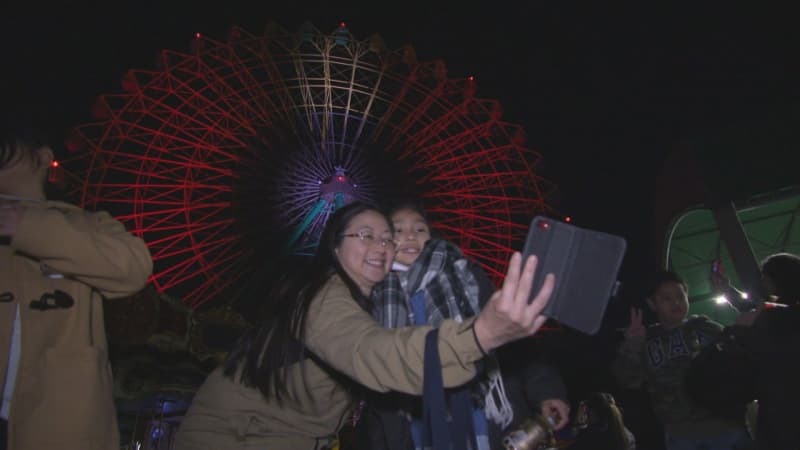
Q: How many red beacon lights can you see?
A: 5